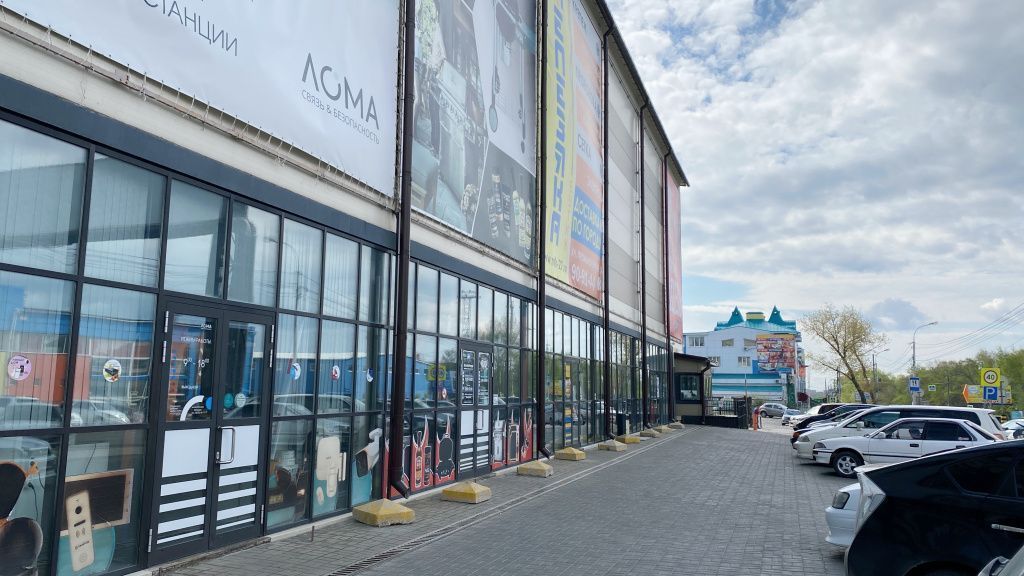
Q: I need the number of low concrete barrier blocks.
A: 9